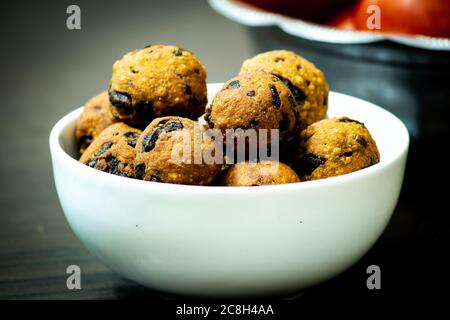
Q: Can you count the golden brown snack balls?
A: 8